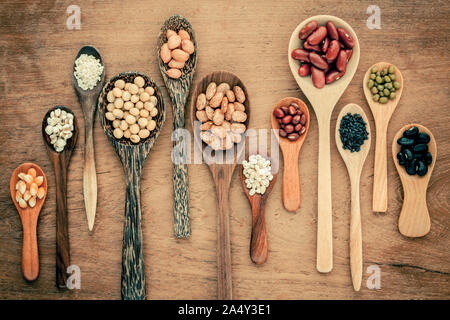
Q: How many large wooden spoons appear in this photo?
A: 3